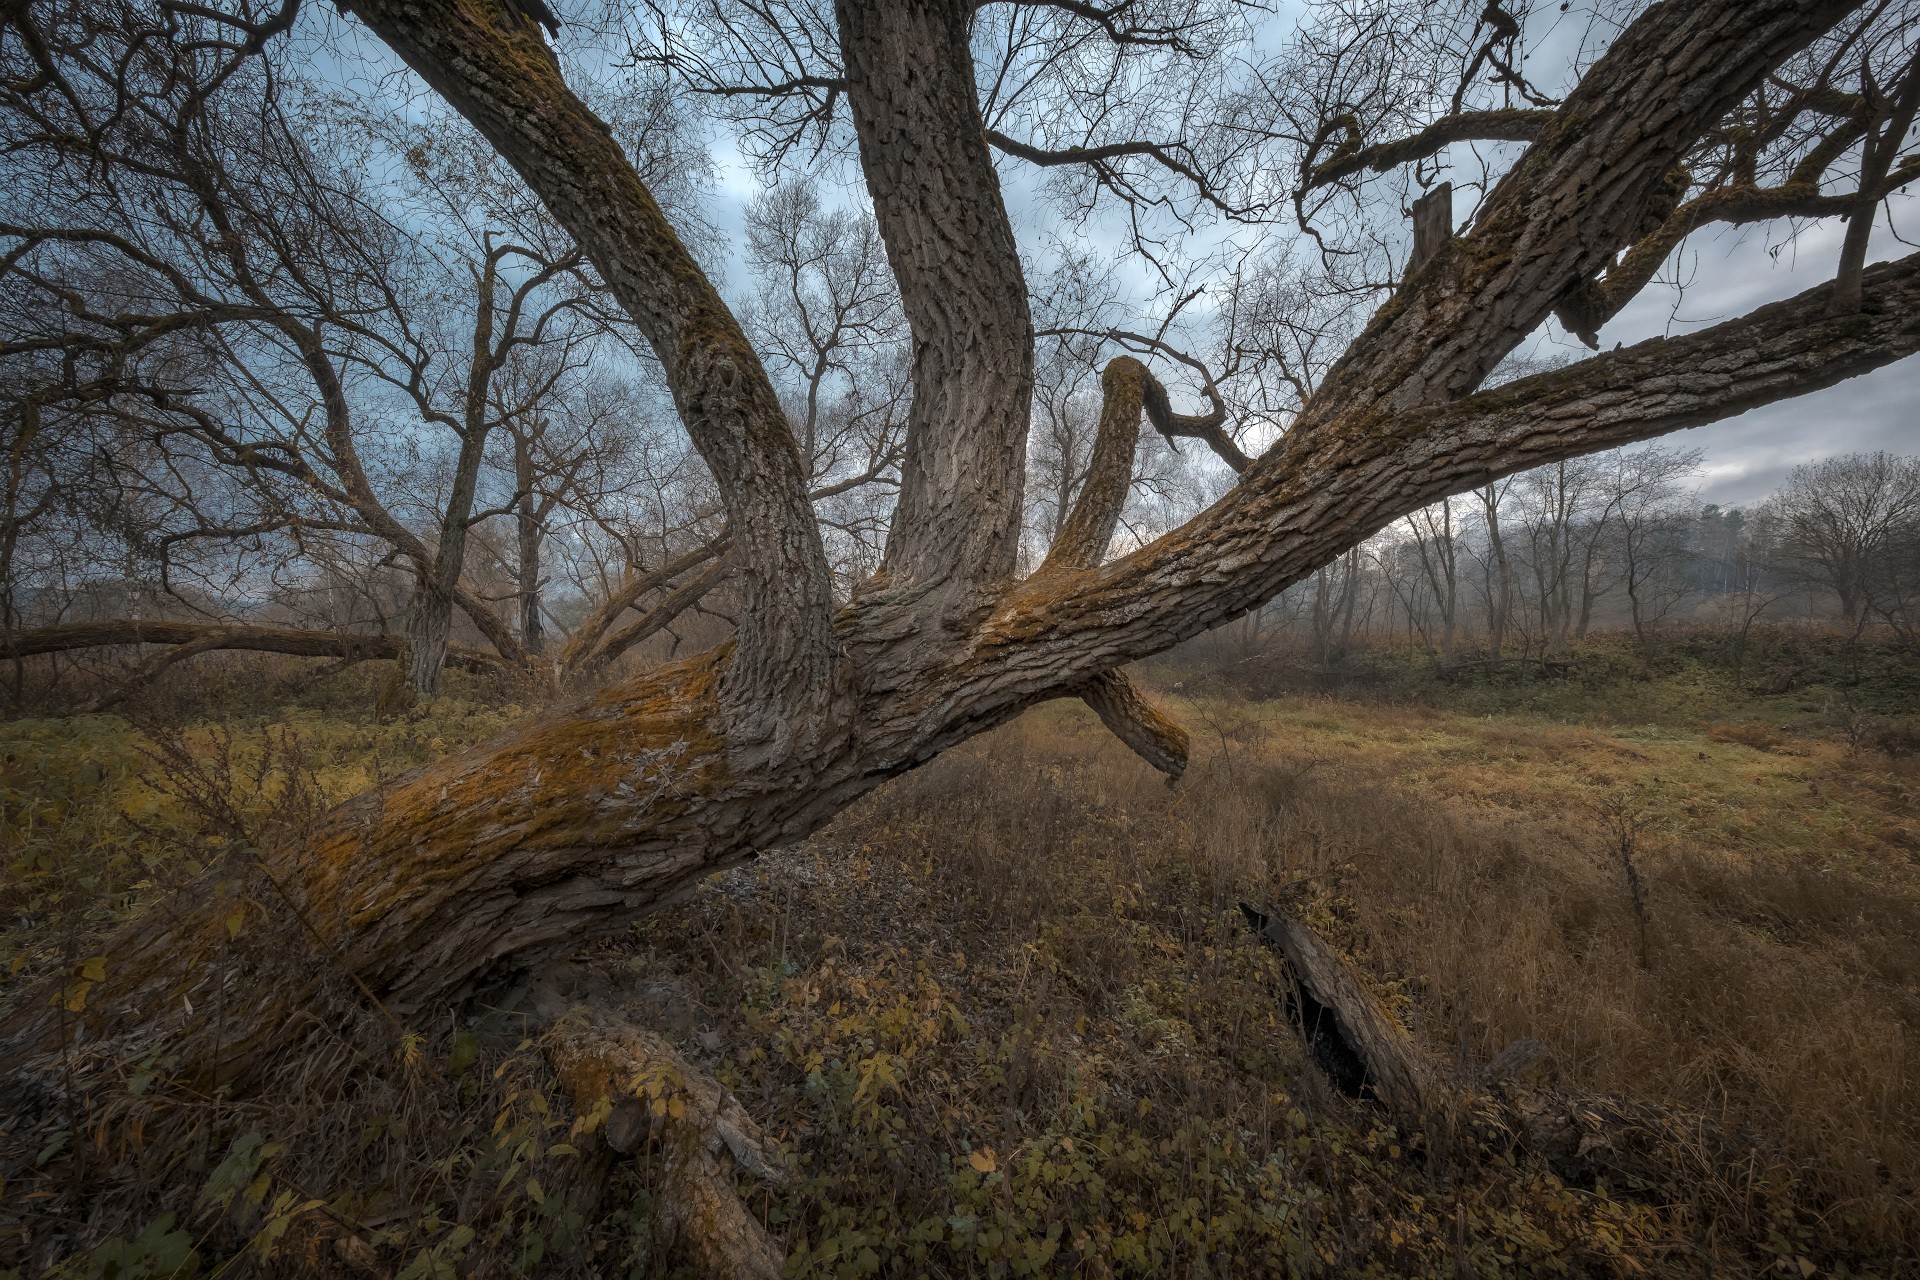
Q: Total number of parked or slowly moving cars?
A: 0